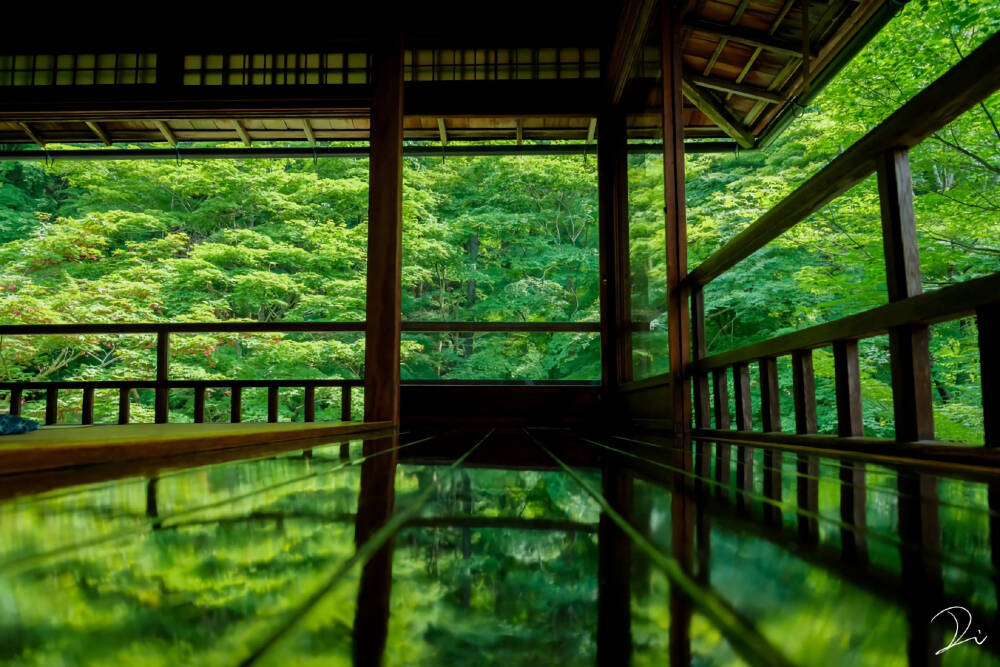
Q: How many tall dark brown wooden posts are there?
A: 3